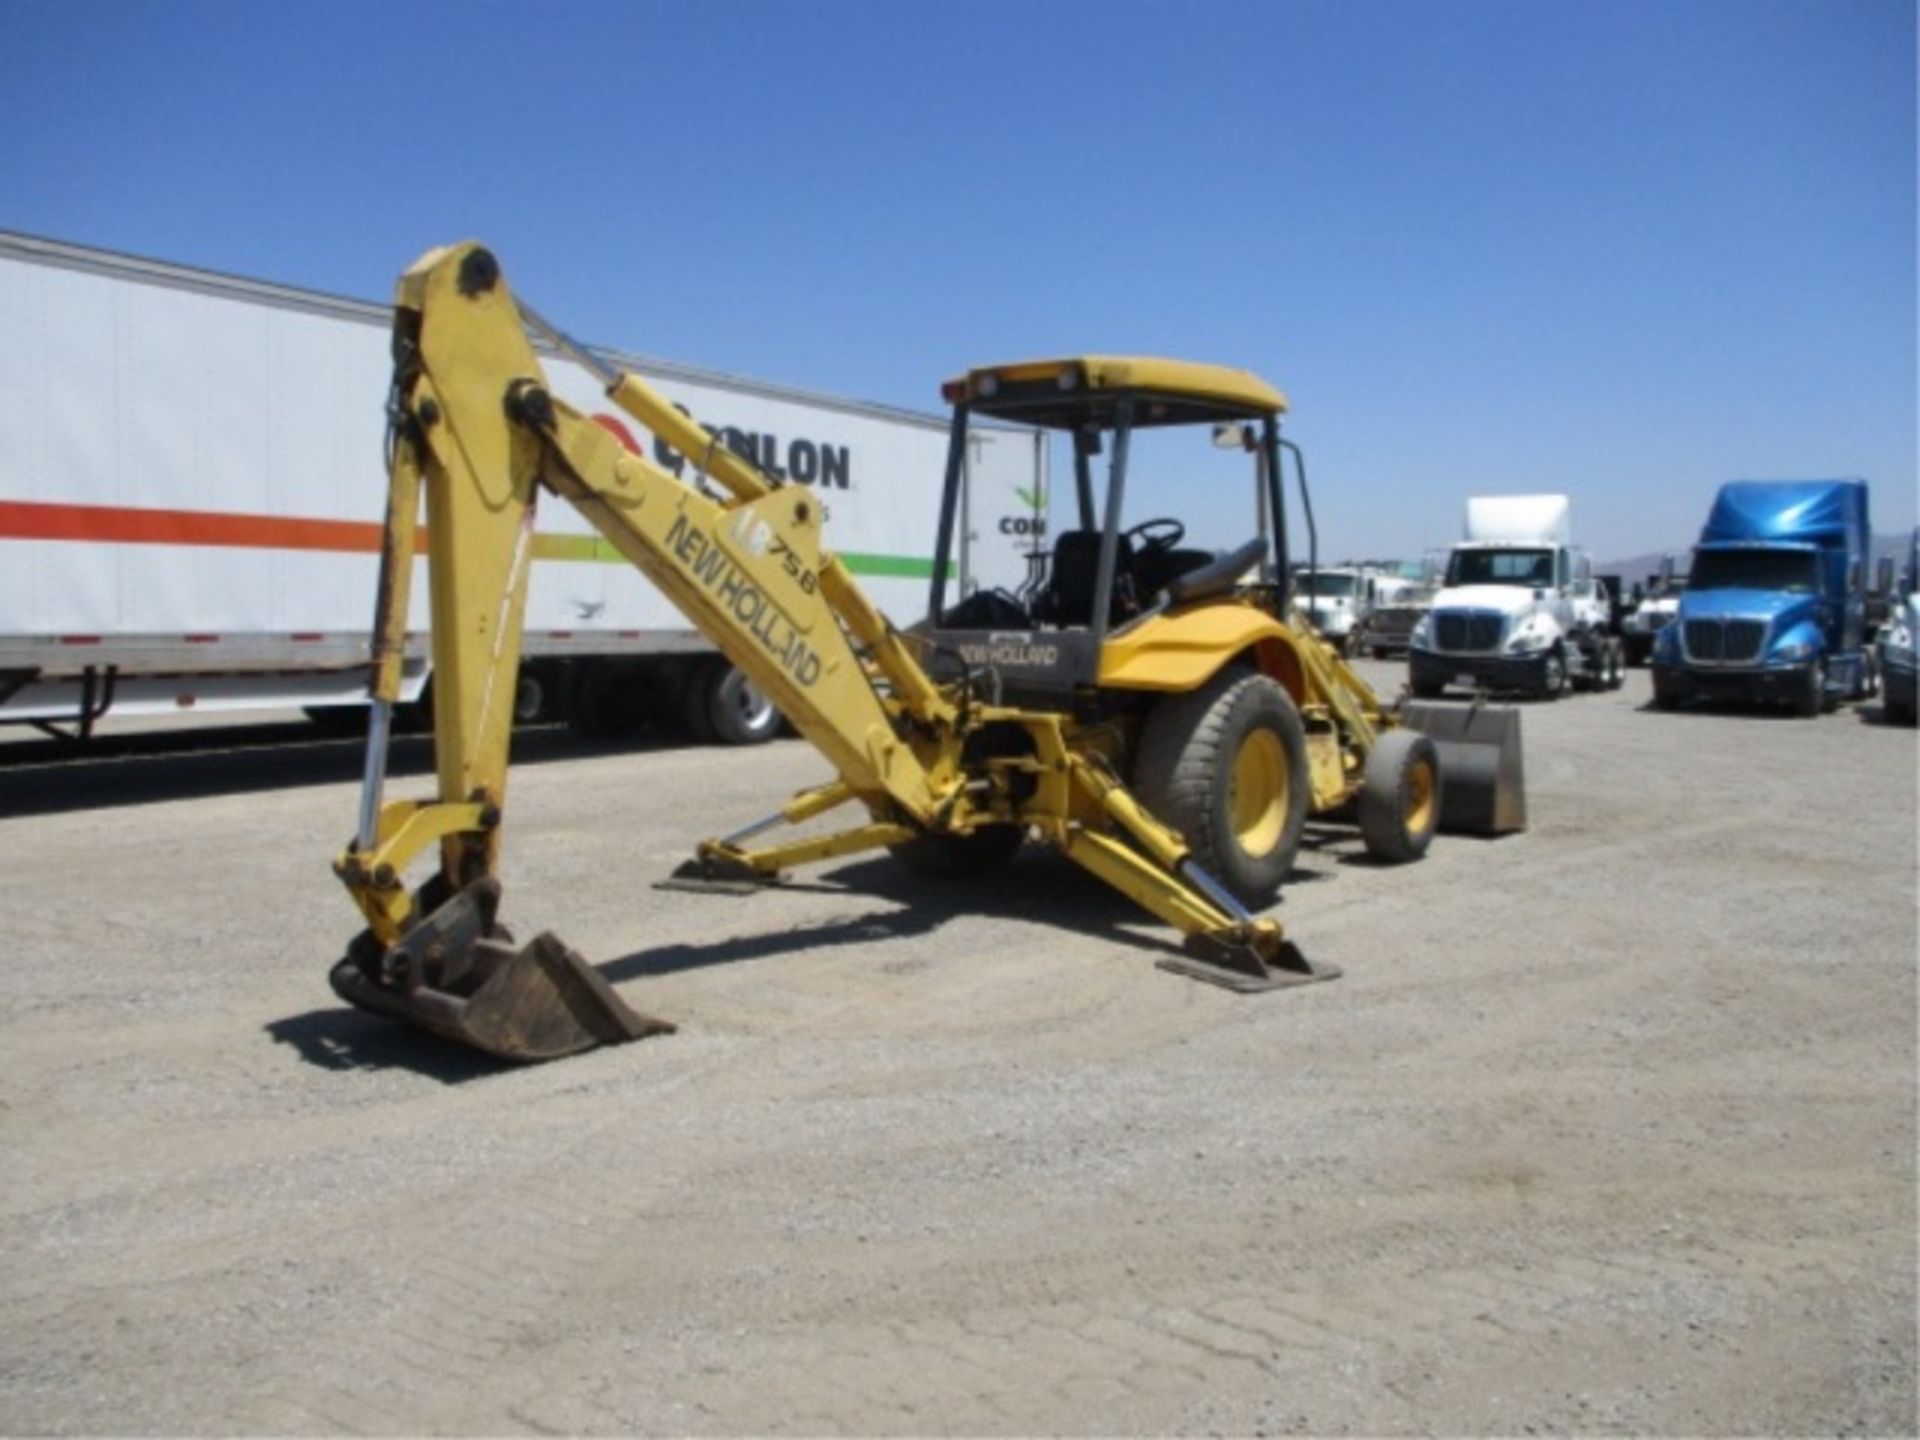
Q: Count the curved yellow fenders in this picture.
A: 1